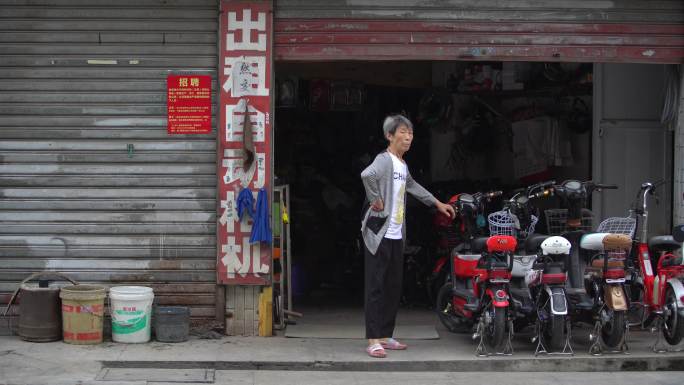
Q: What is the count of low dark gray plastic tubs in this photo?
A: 1